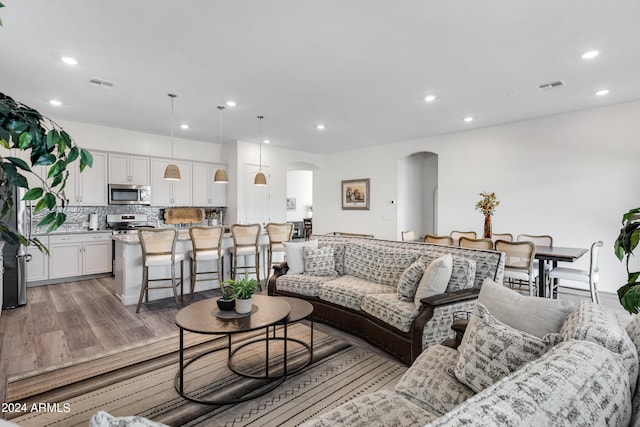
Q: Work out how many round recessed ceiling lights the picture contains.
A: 10